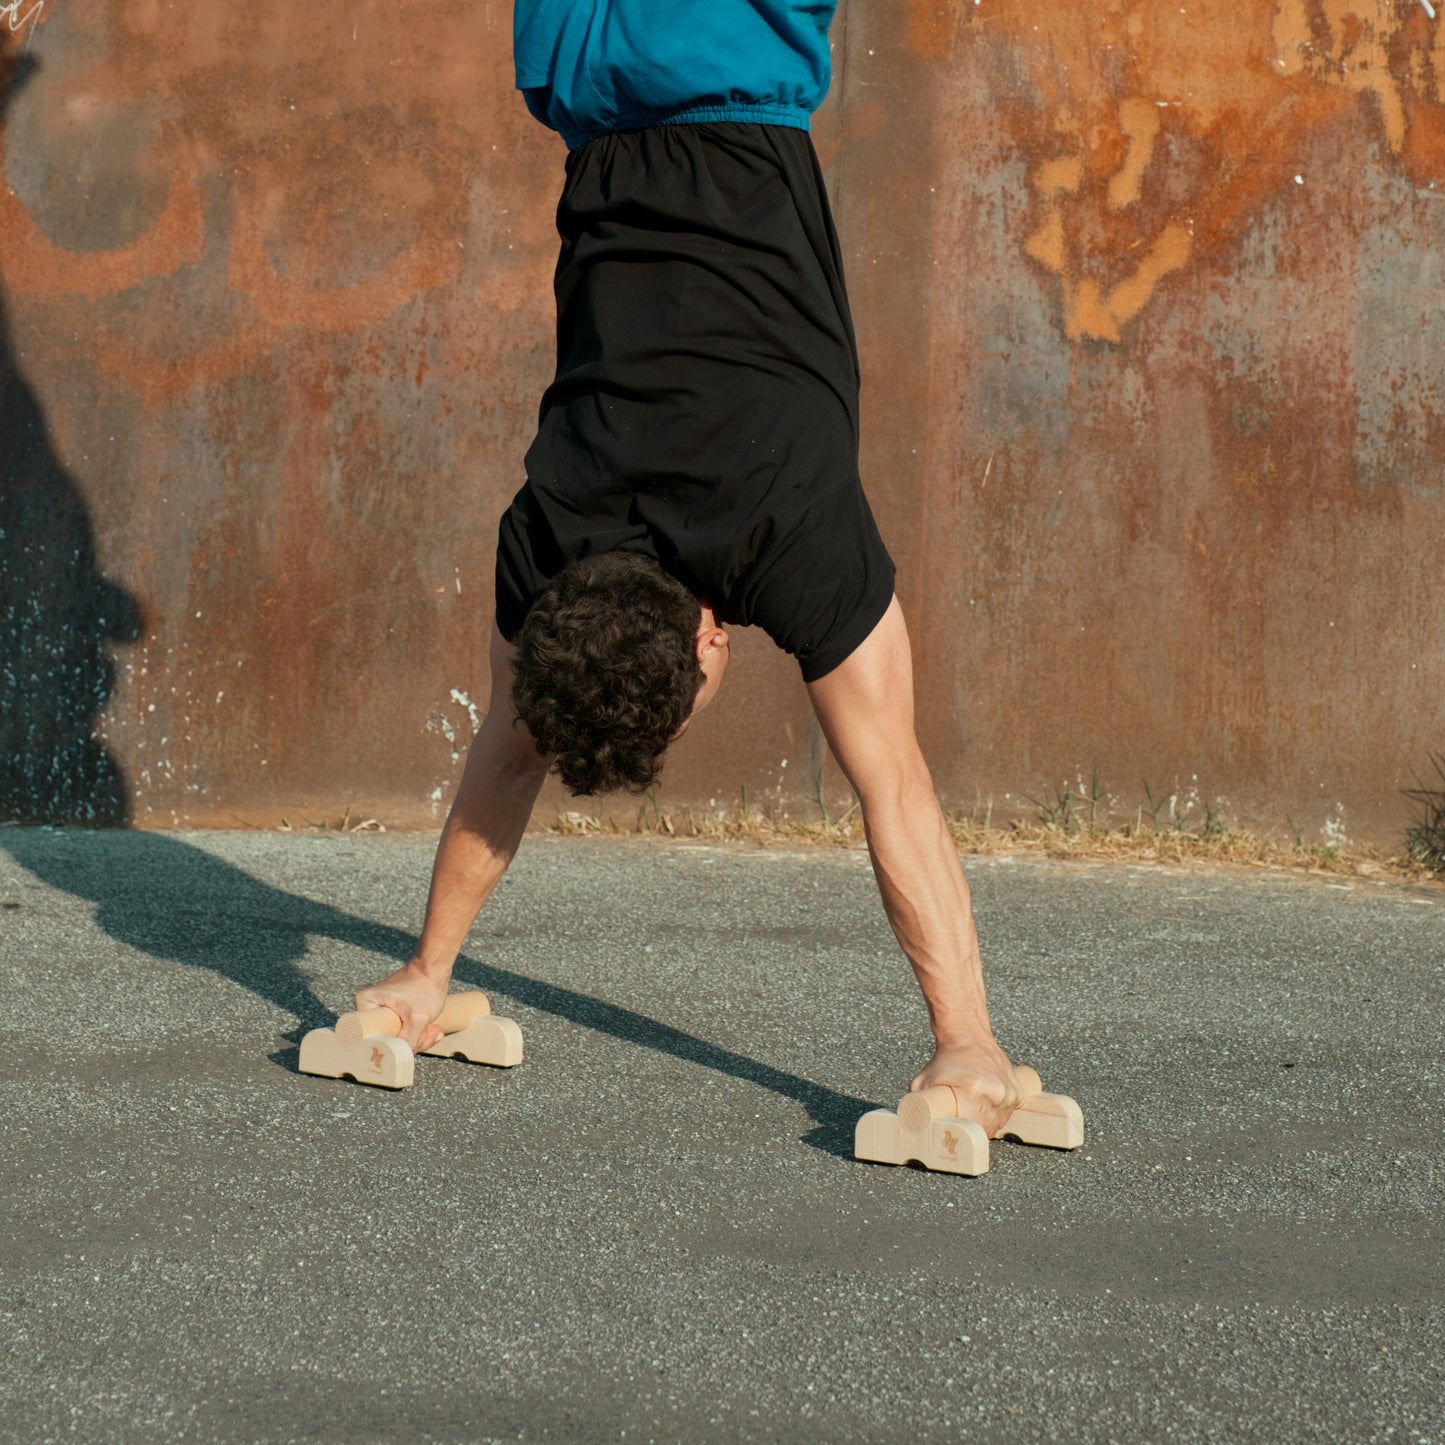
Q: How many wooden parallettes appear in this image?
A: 2